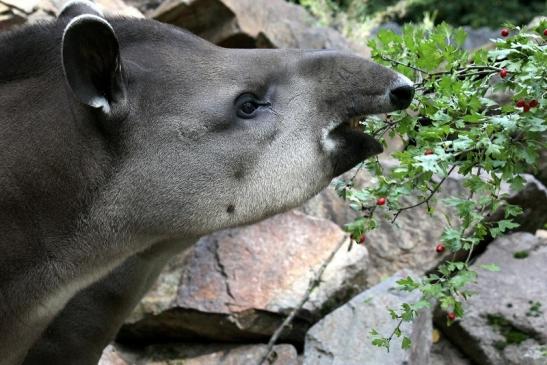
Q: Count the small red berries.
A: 11